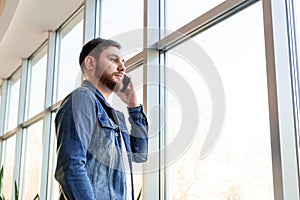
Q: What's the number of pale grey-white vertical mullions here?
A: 6